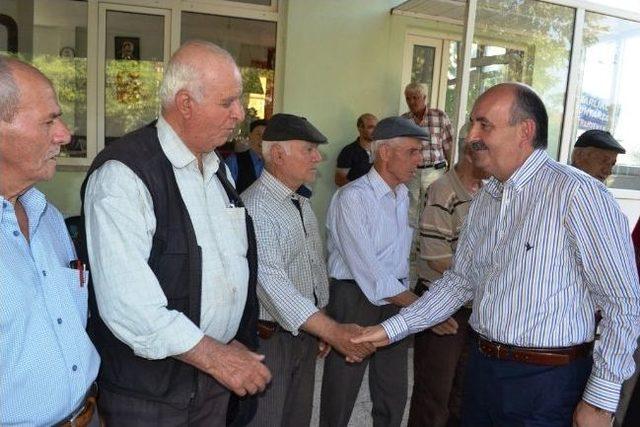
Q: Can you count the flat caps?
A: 3